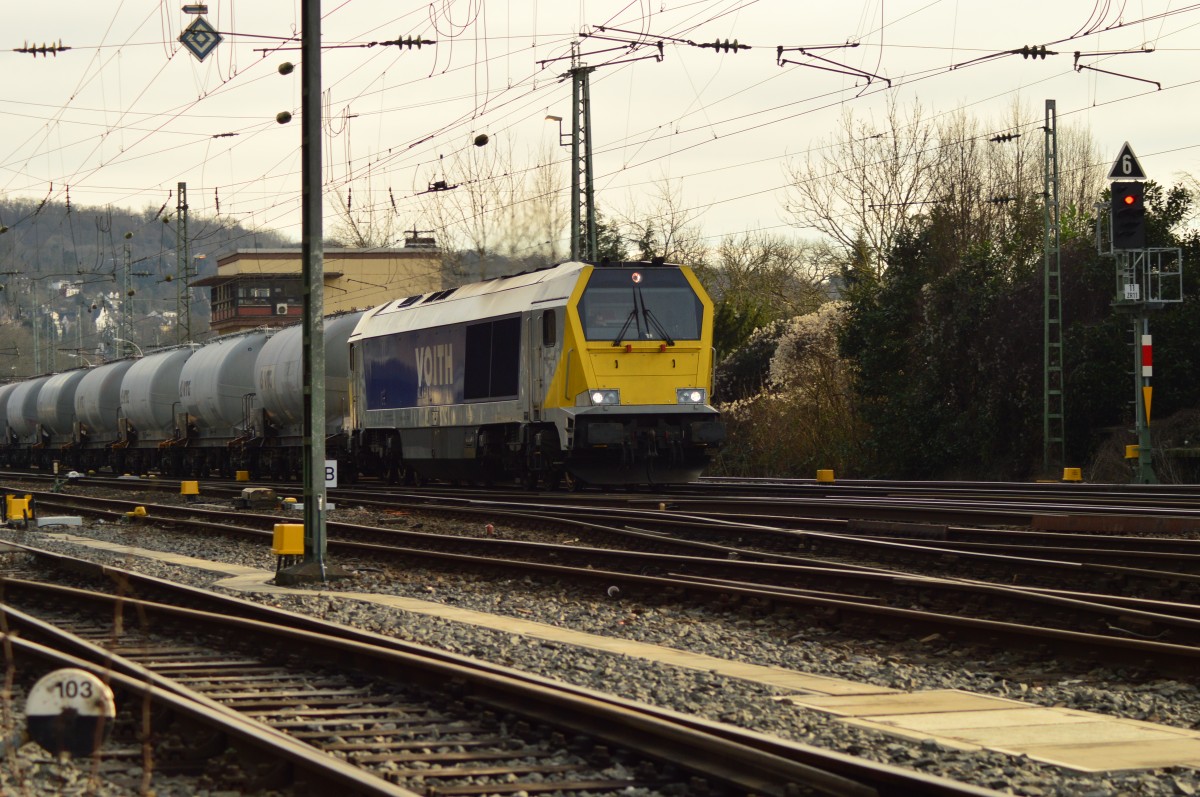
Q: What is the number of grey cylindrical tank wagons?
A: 7